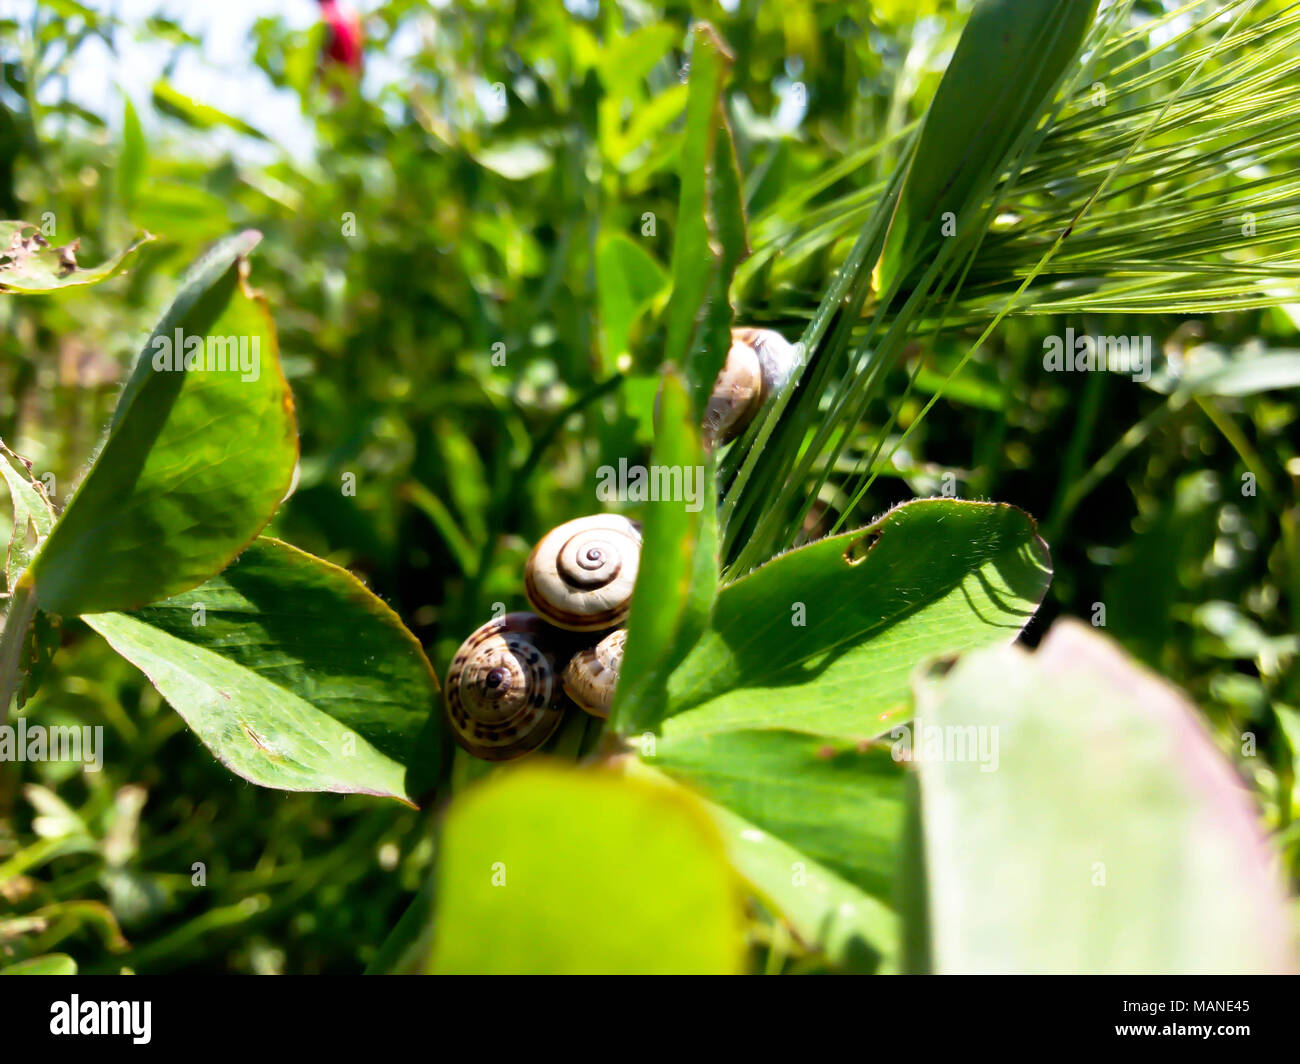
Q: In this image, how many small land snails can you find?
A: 4